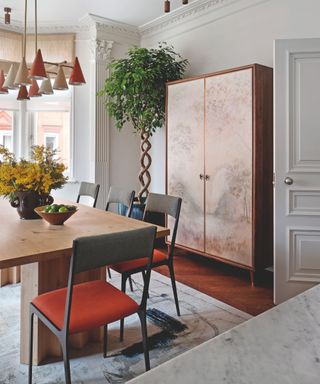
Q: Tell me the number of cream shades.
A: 4